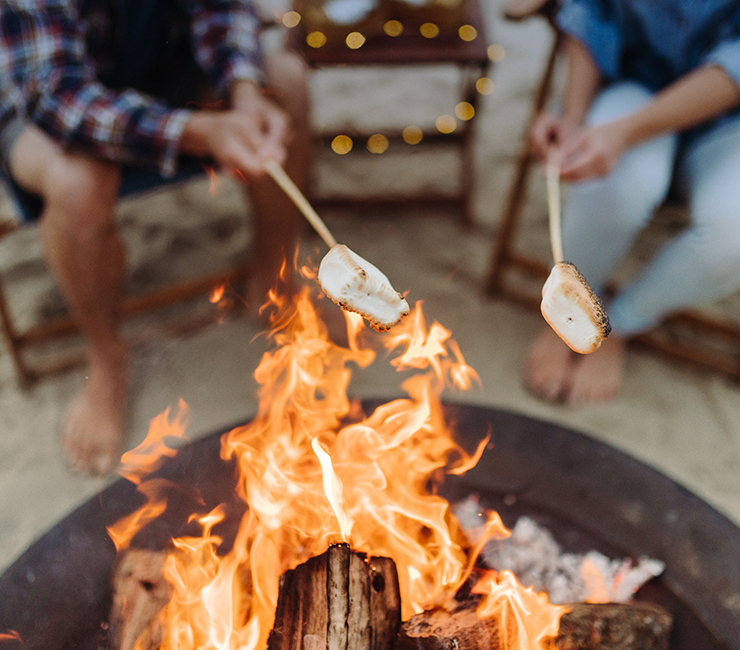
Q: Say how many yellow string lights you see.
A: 13